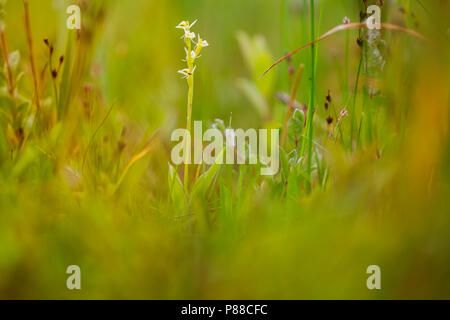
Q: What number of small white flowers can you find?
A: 5